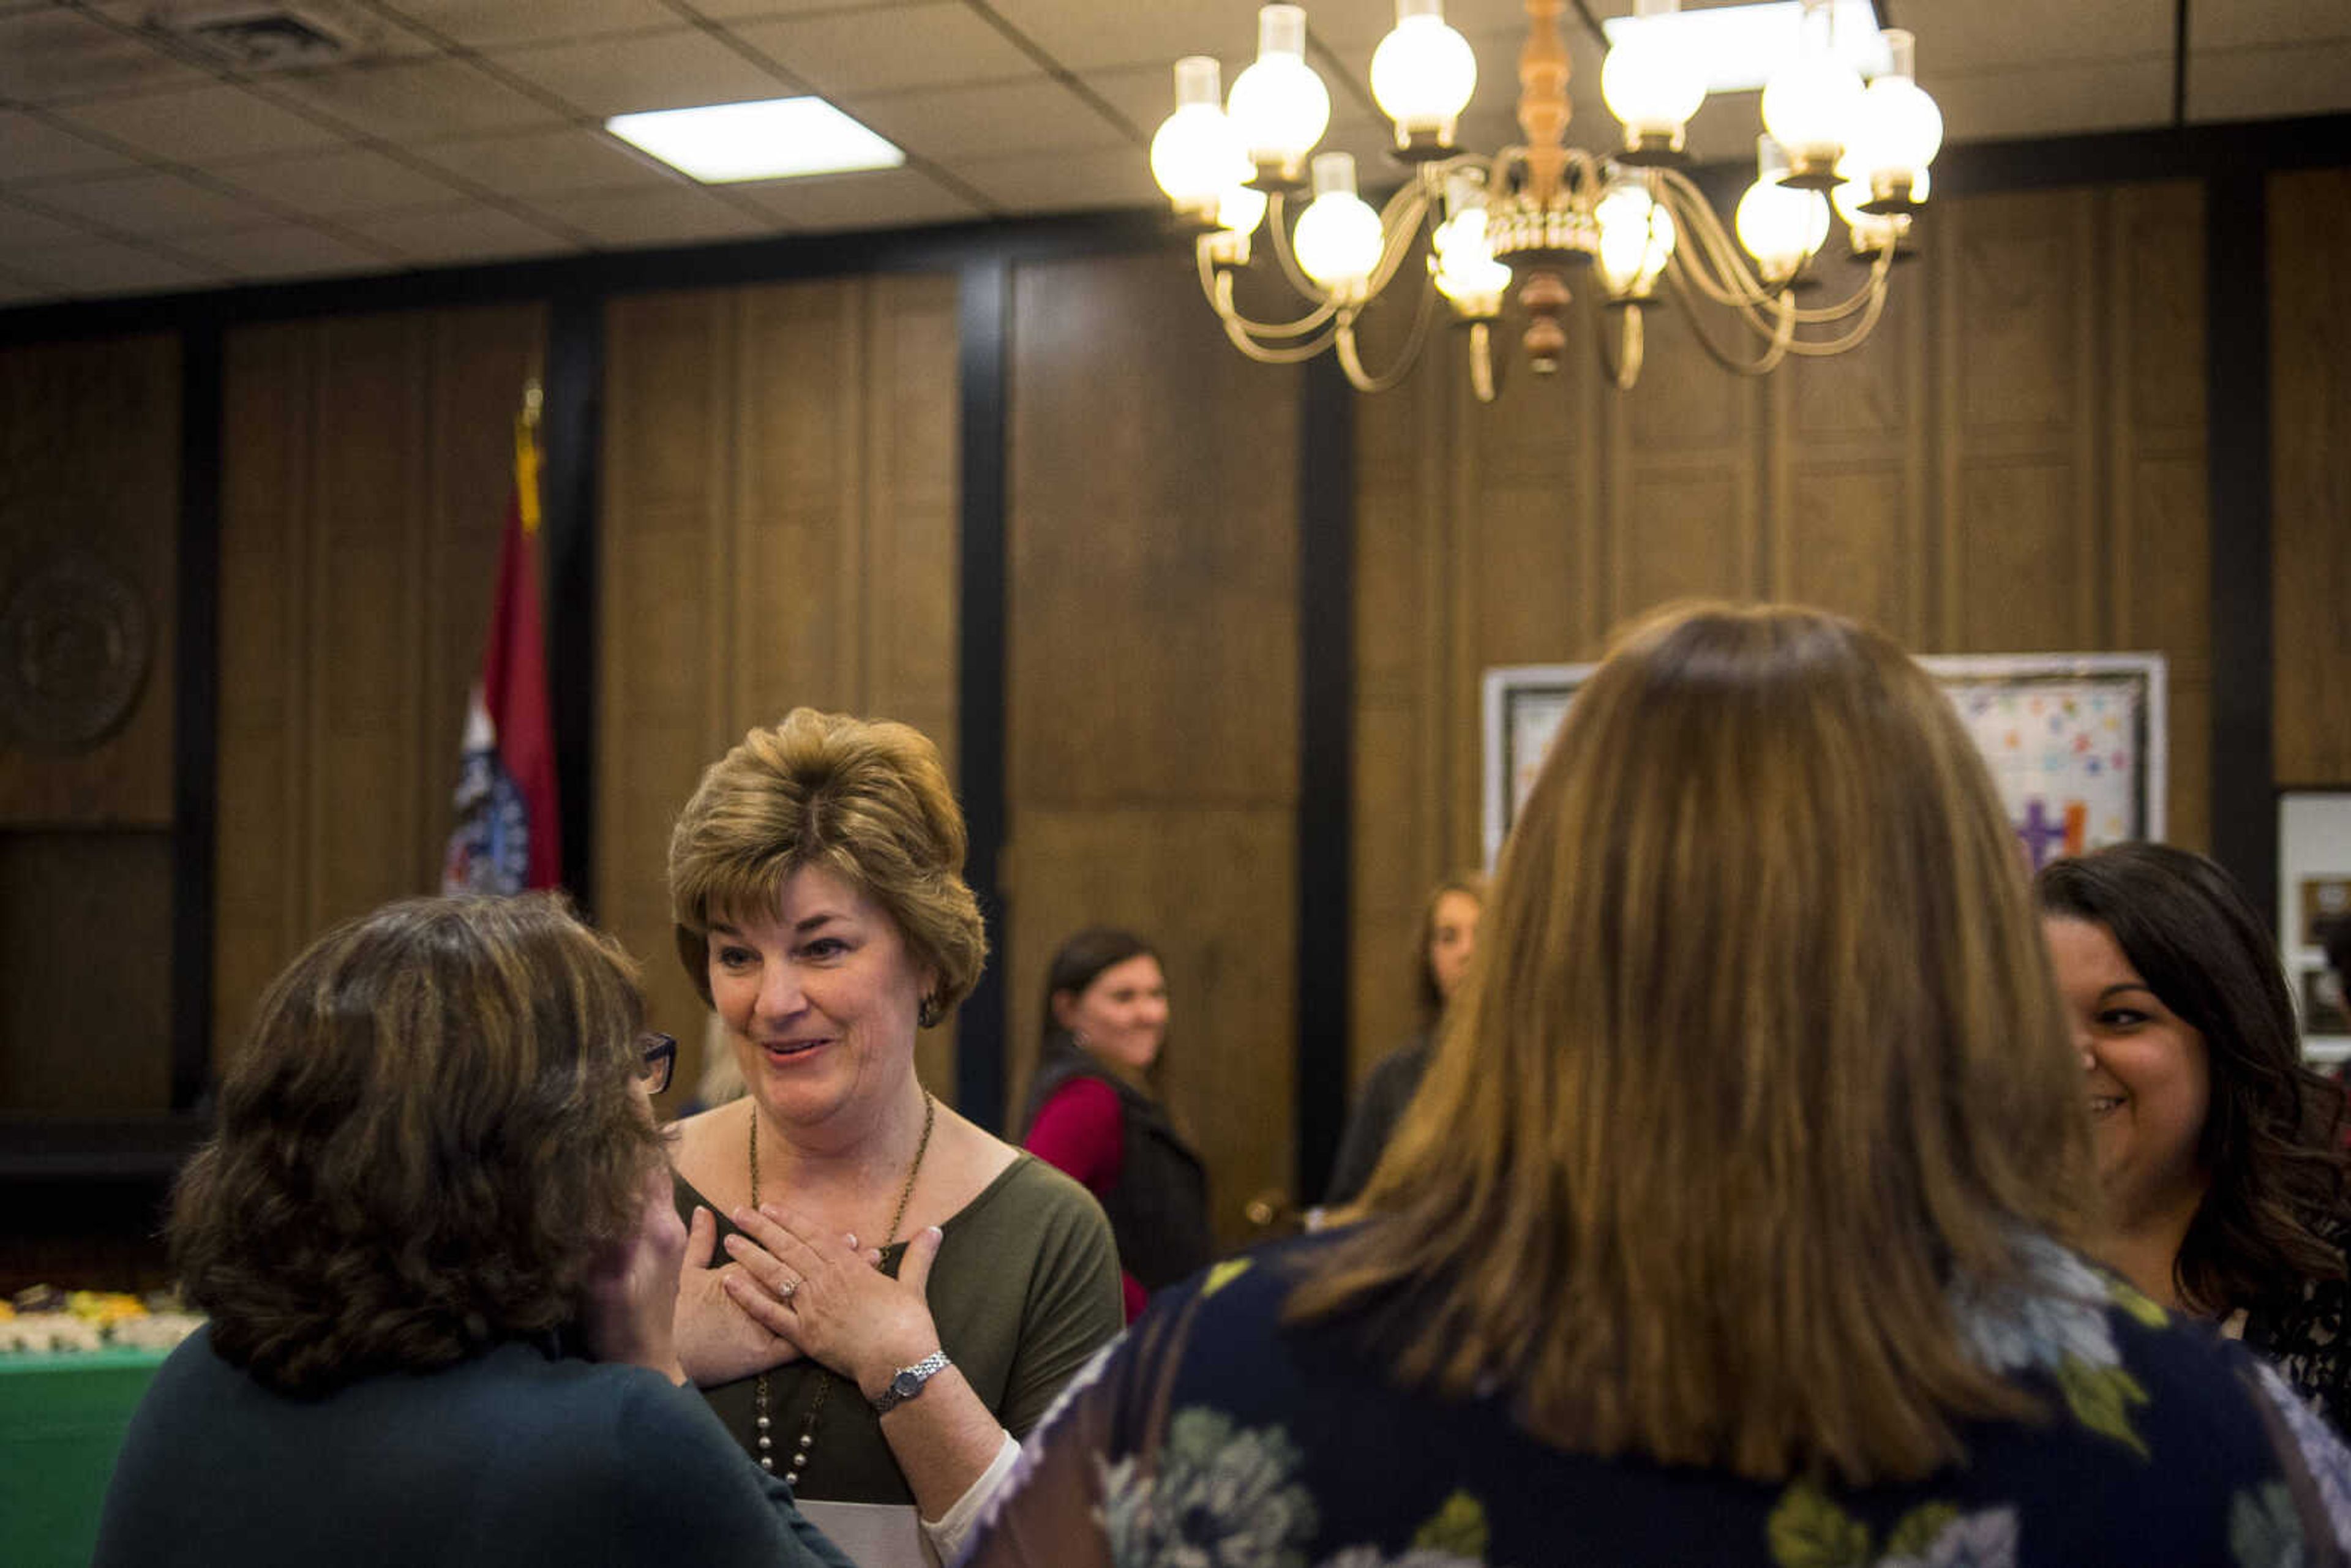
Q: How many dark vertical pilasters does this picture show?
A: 5